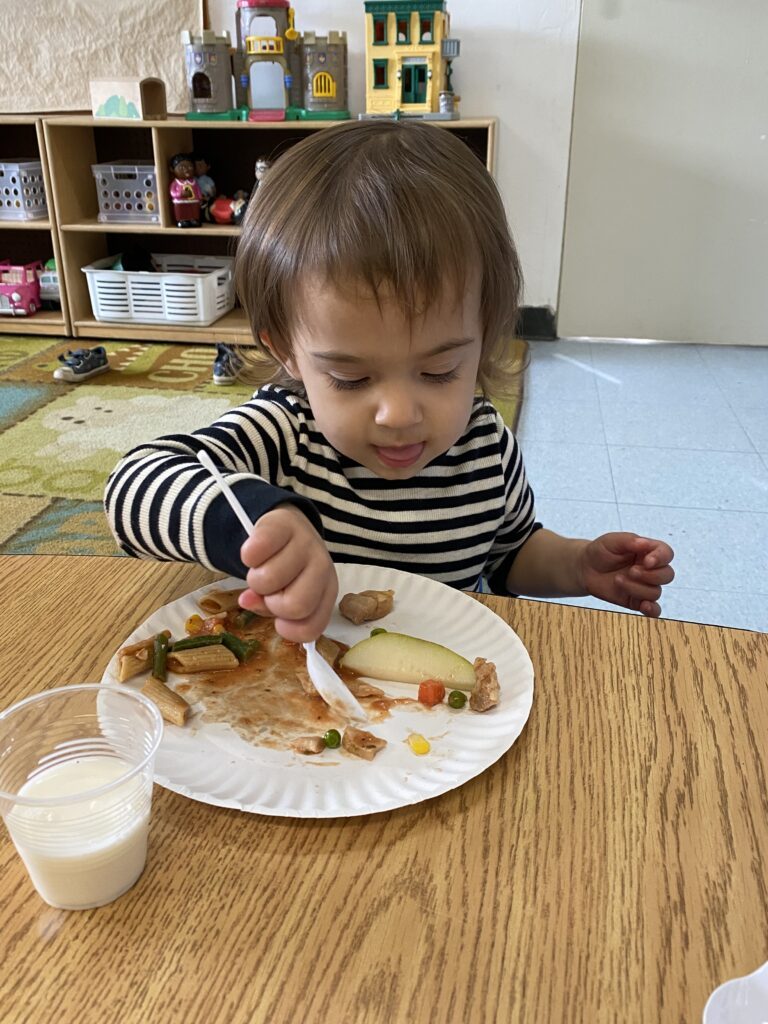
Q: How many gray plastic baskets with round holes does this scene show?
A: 2